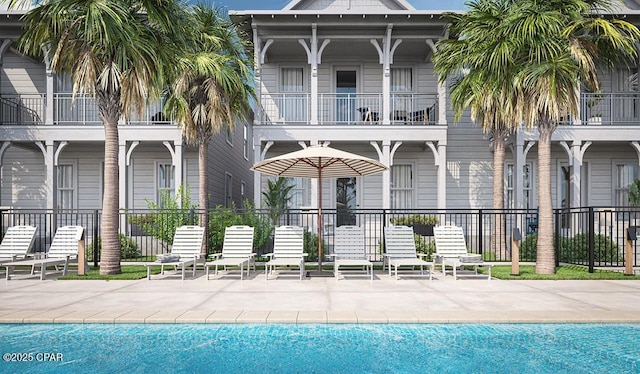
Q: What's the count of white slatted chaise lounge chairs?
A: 8